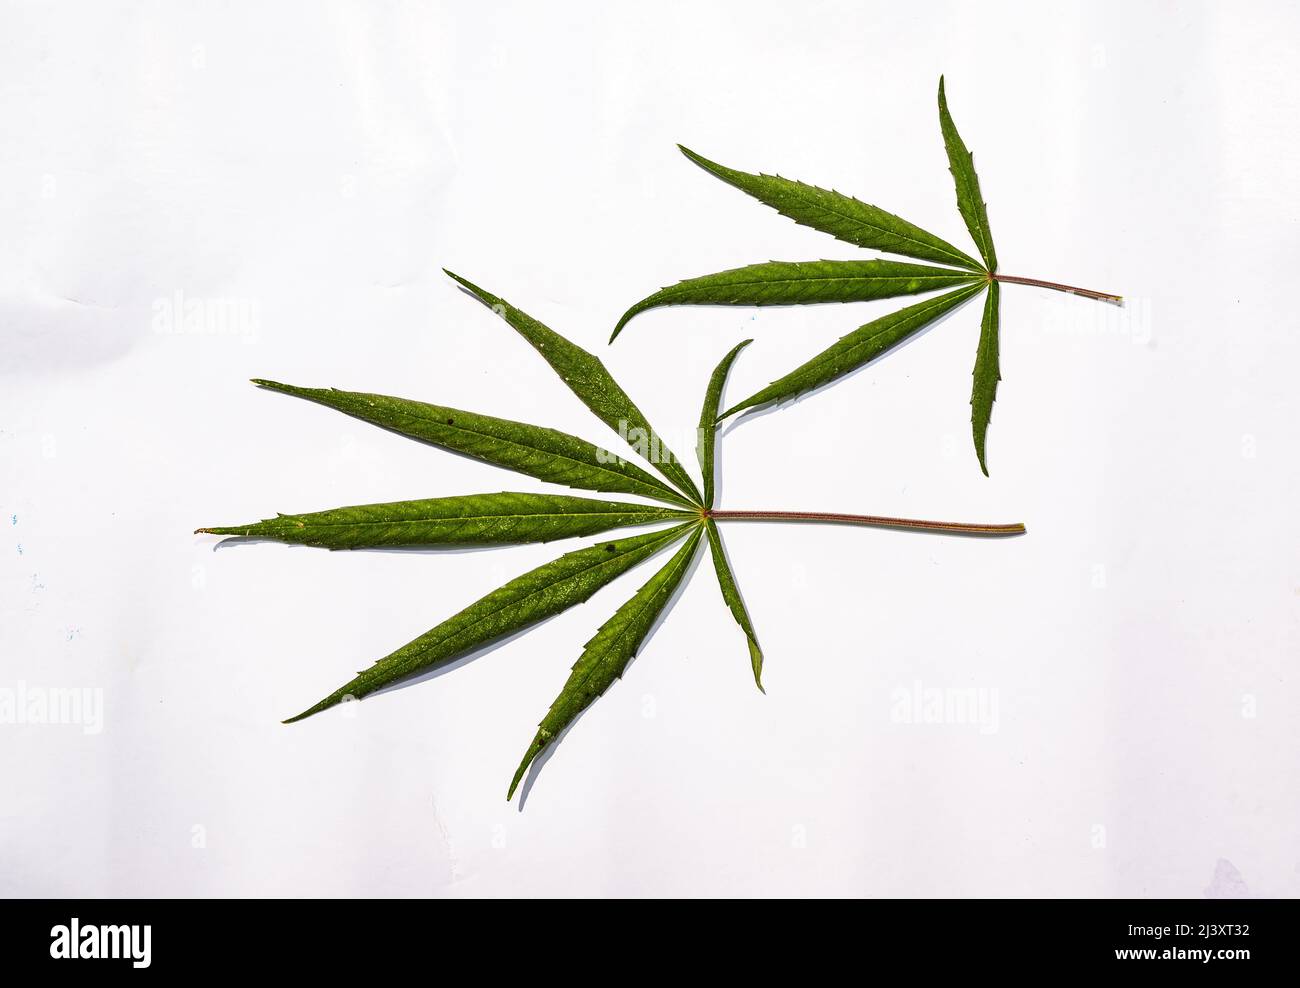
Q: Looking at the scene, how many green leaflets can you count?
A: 12